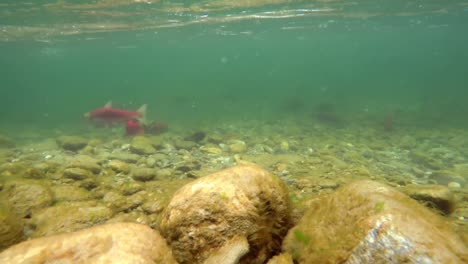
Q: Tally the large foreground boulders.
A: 3